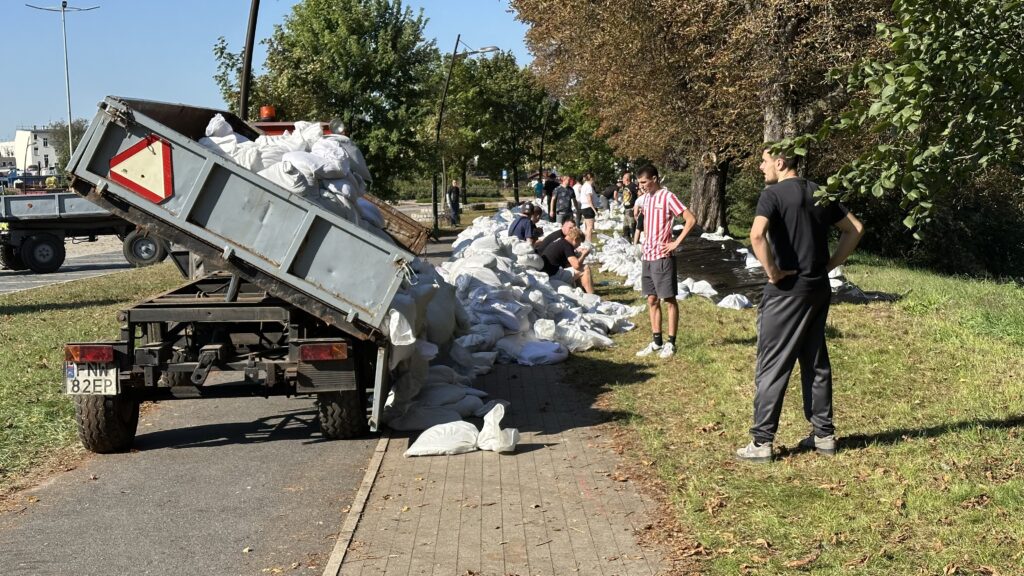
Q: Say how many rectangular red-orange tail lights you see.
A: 2